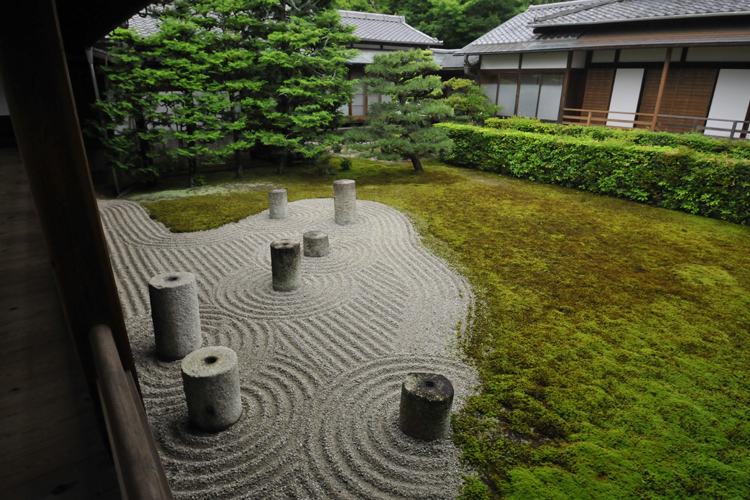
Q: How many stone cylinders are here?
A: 7